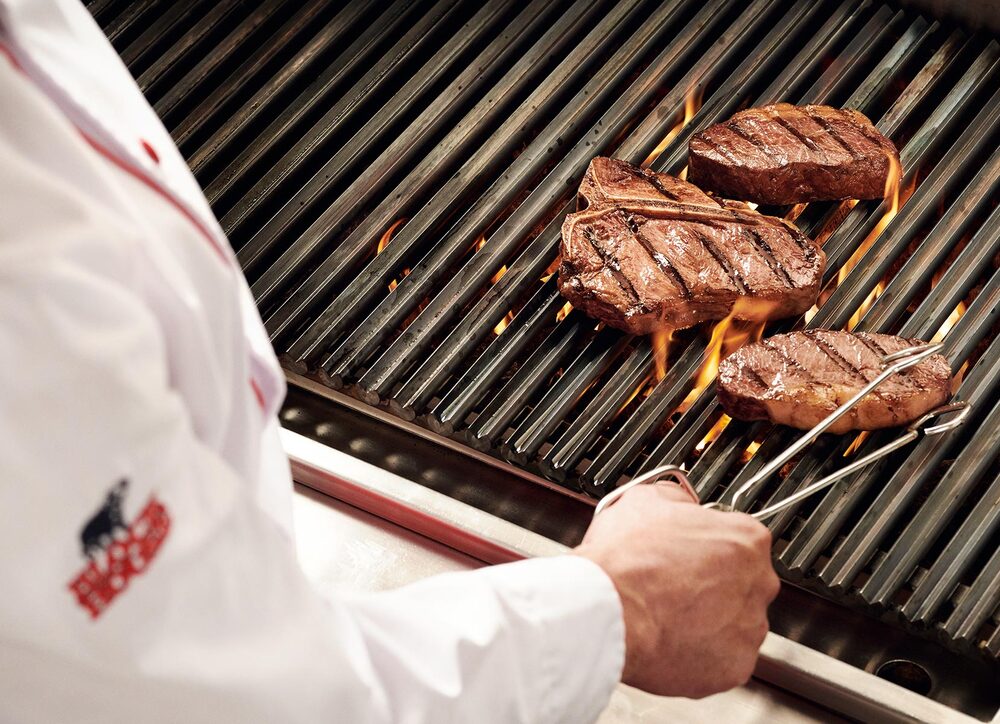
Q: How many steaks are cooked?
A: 3